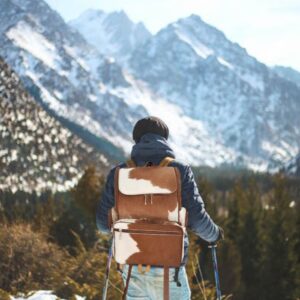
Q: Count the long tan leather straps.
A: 2